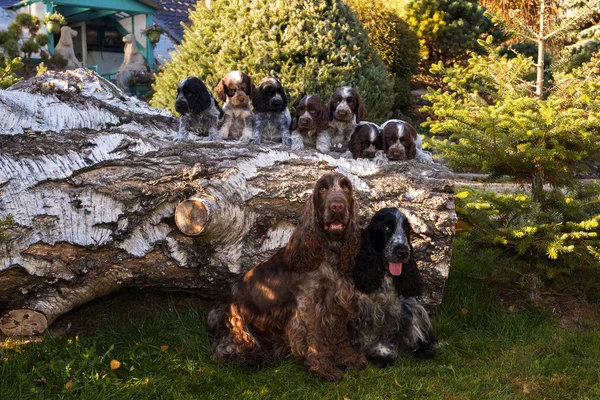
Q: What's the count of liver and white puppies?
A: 5